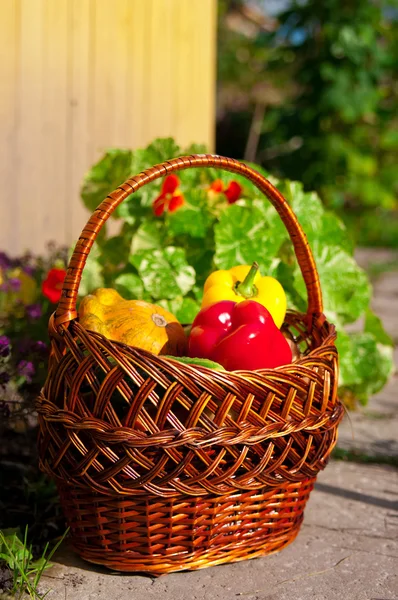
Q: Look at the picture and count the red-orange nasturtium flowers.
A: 3